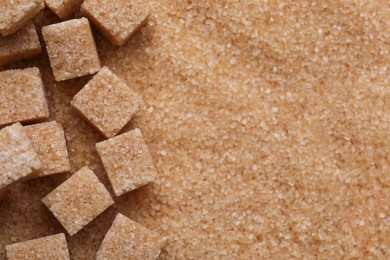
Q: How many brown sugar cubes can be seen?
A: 13